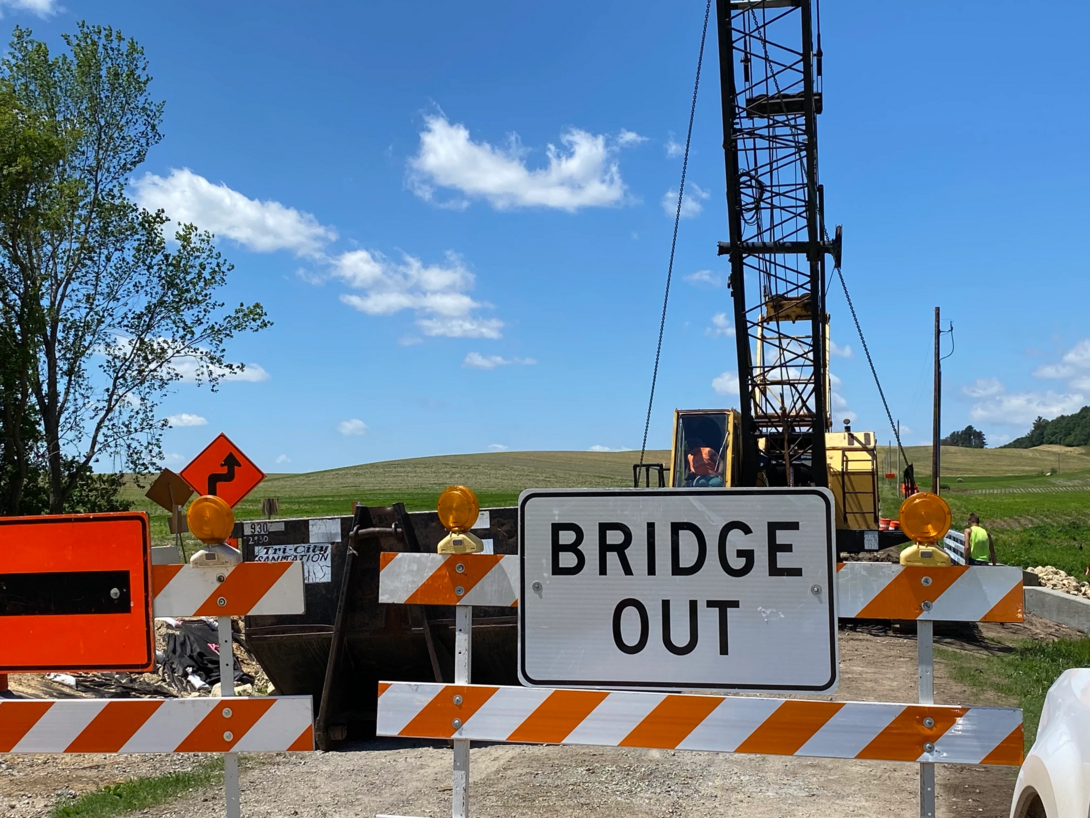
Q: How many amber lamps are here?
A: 3